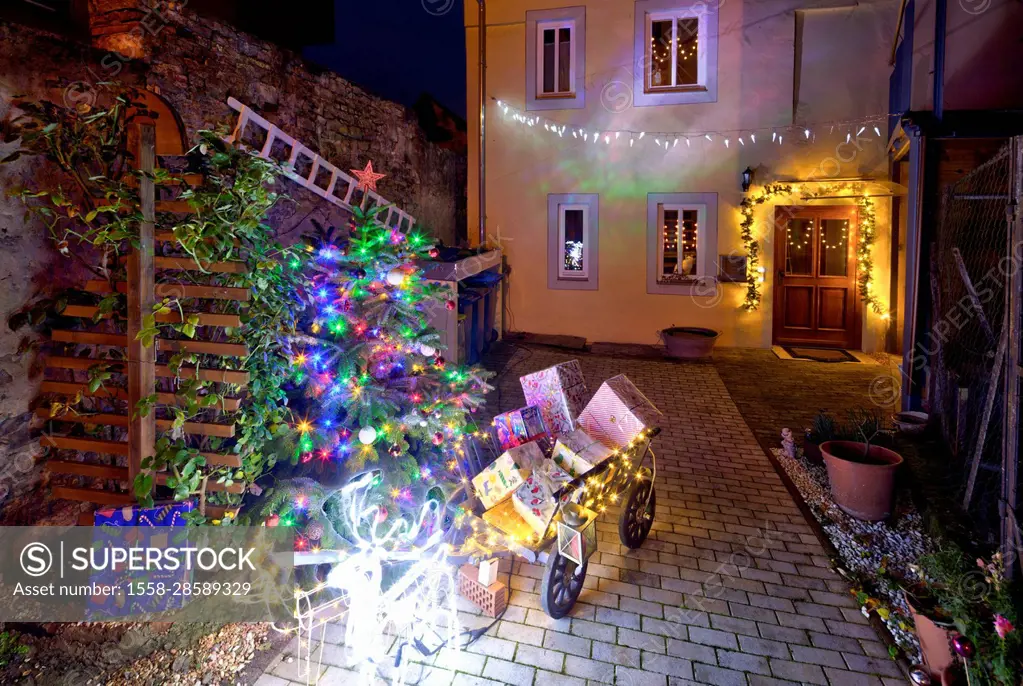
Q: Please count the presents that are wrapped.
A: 7